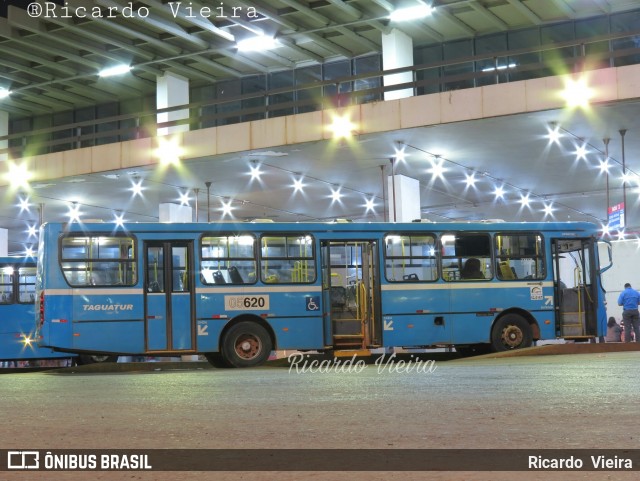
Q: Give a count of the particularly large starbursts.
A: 4